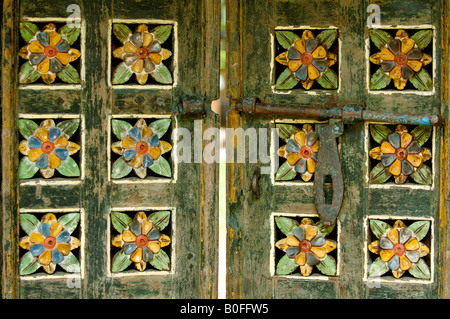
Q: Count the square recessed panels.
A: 12